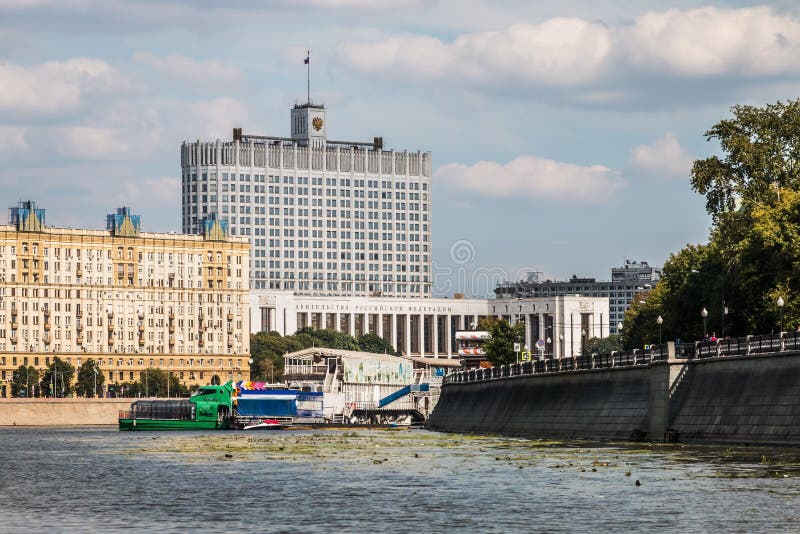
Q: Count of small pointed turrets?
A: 3